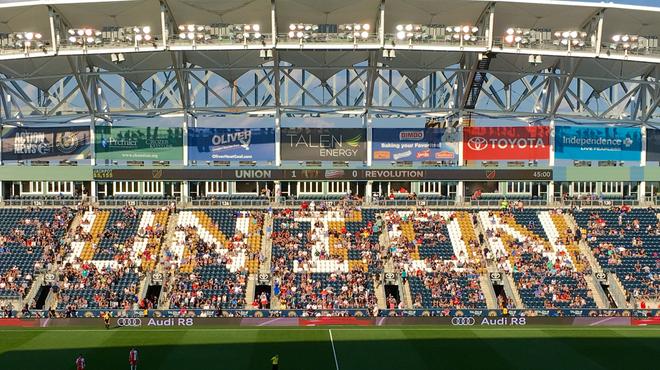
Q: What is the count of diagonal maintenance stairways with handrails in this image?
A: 1